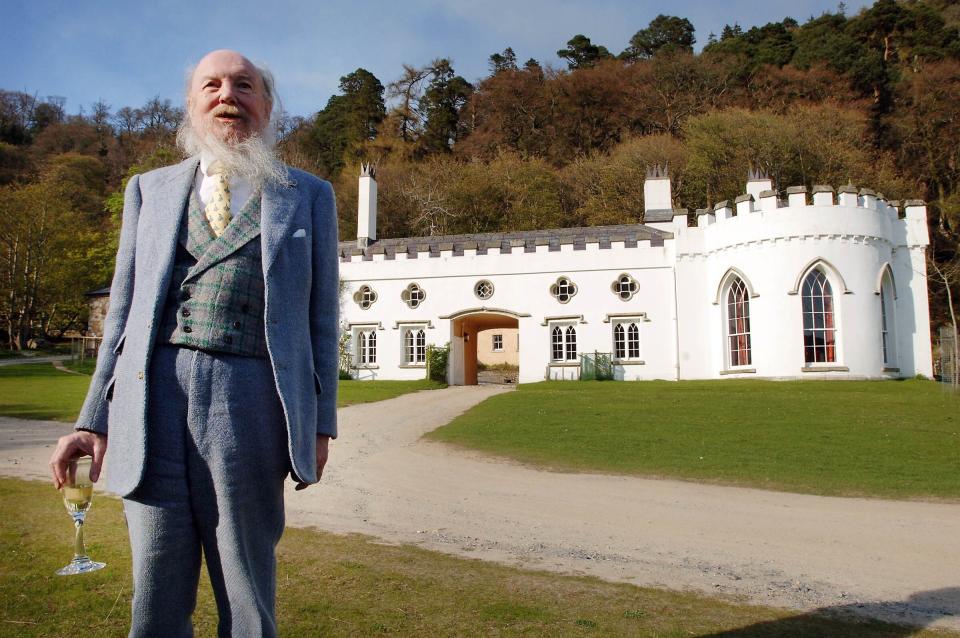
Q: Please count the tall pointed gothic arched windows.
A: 3